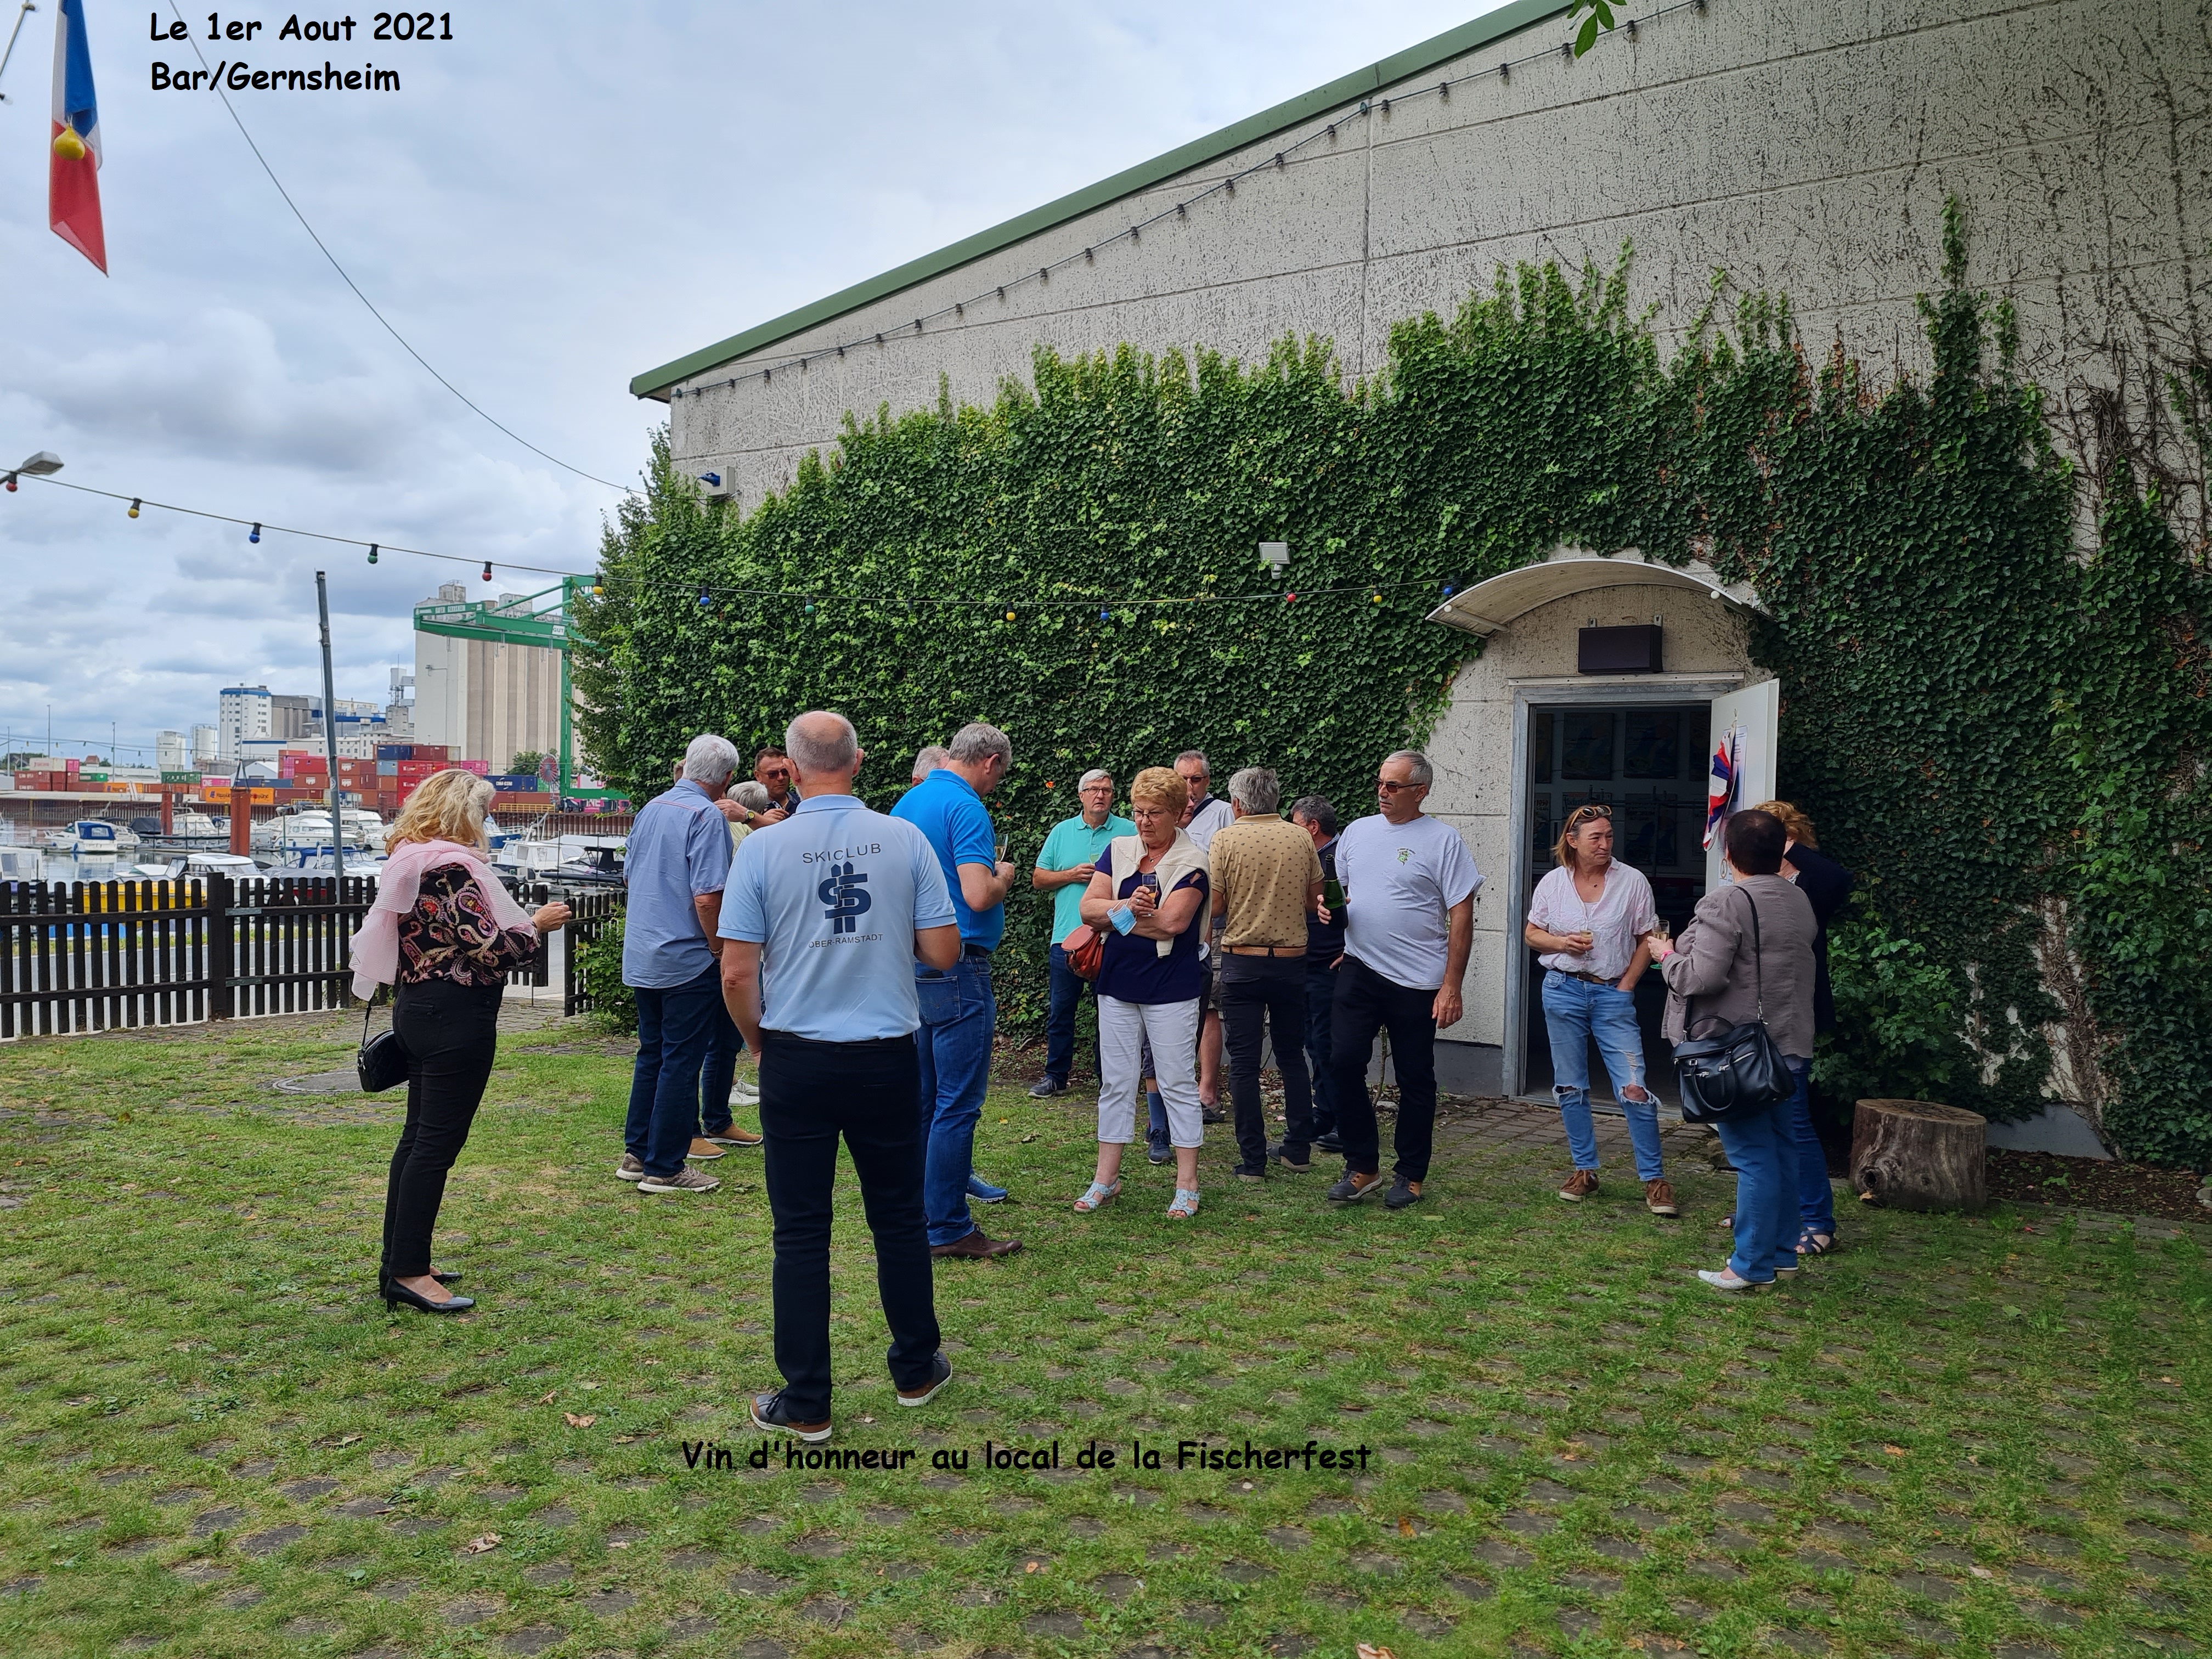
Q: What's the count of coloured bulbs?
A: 13